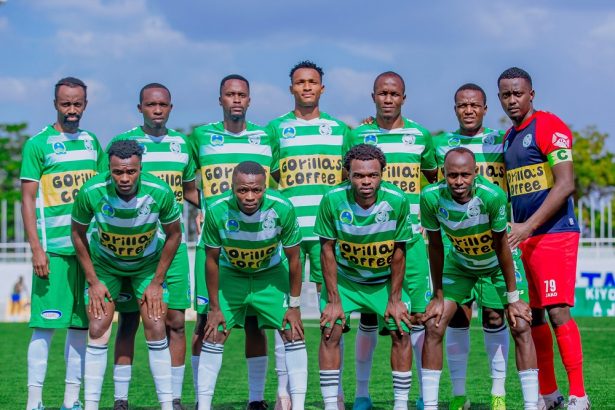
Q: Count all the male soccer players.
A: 11